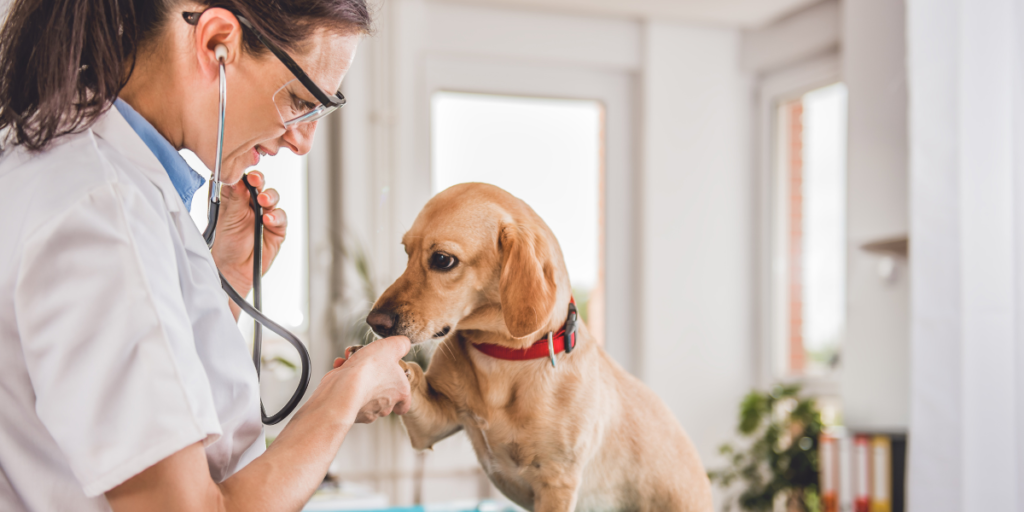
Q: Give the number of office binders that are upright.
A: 4